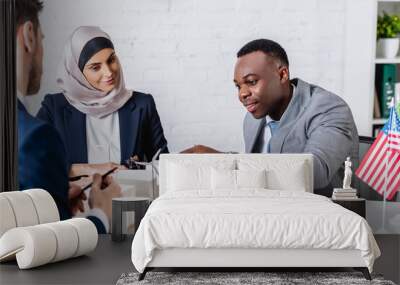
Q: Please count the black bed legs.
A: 2